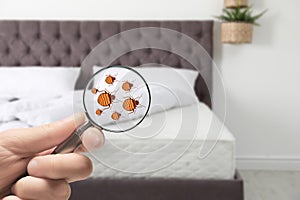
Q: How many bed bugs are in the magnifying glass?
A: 7